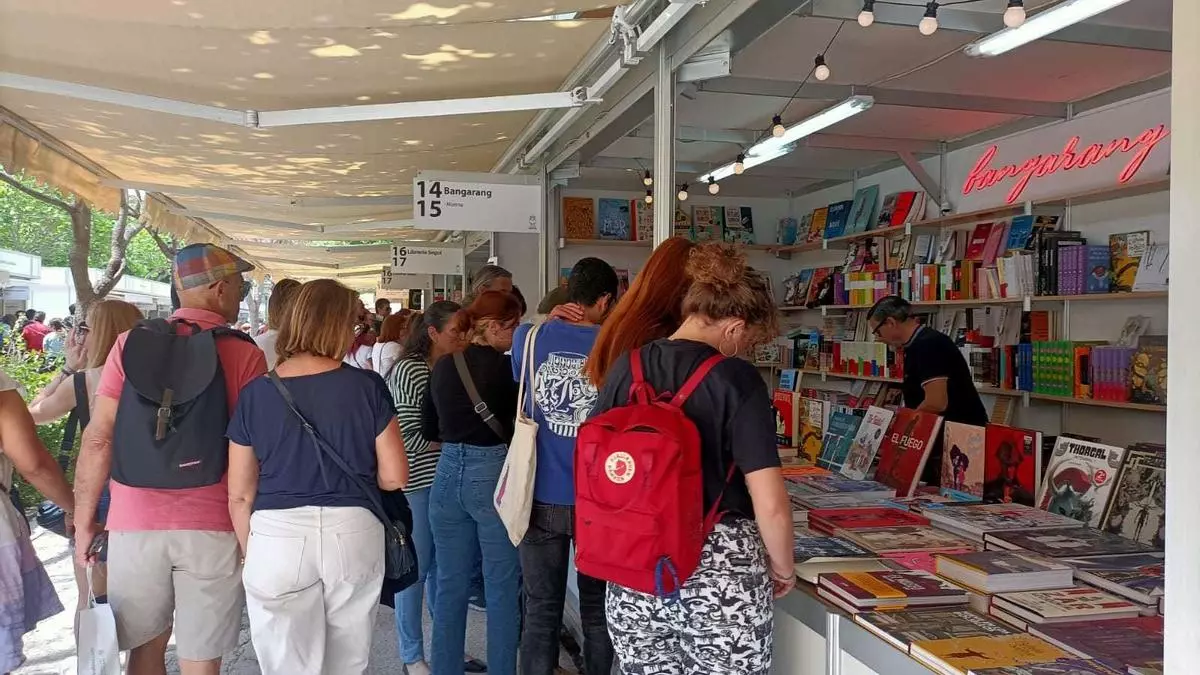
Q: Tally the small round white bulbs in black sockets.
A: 10